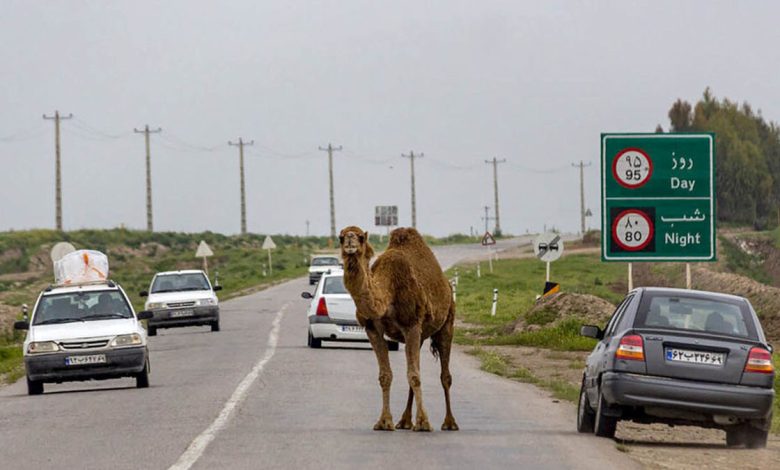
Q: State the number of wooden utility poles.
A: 7